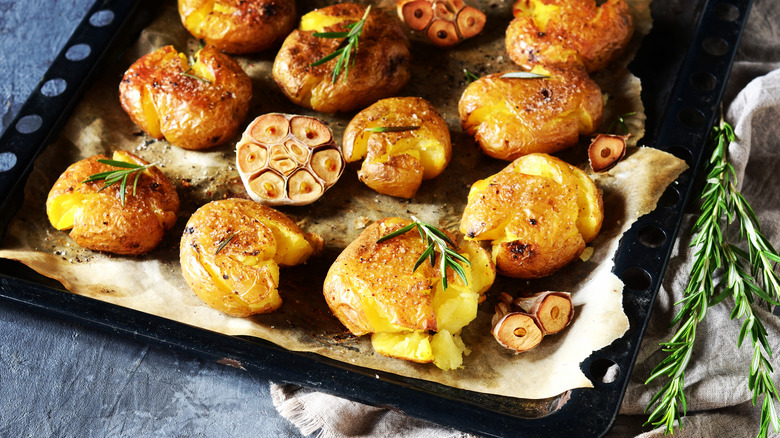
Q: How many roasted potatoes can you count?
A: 10